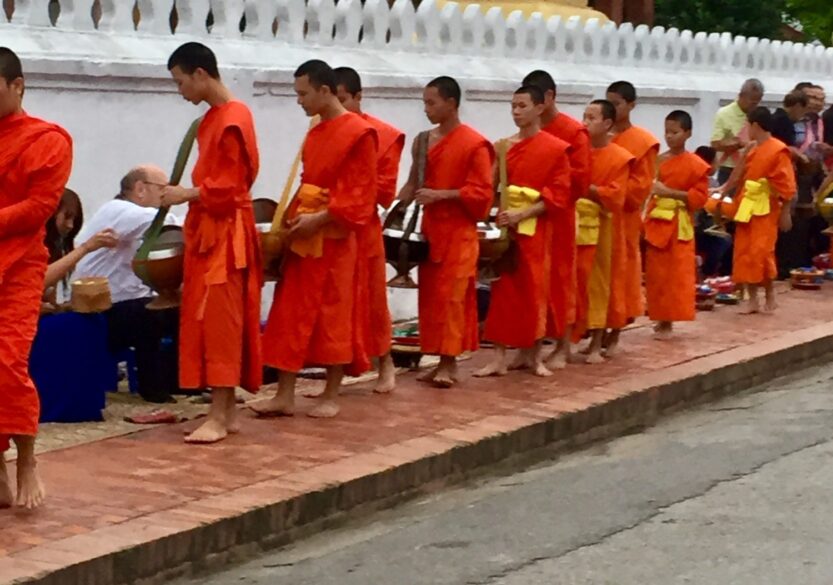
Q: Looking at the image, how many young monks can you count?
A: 11